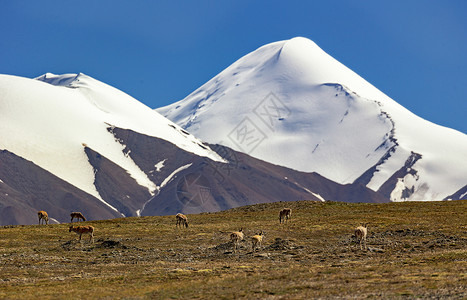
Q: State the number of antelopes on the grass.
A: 8